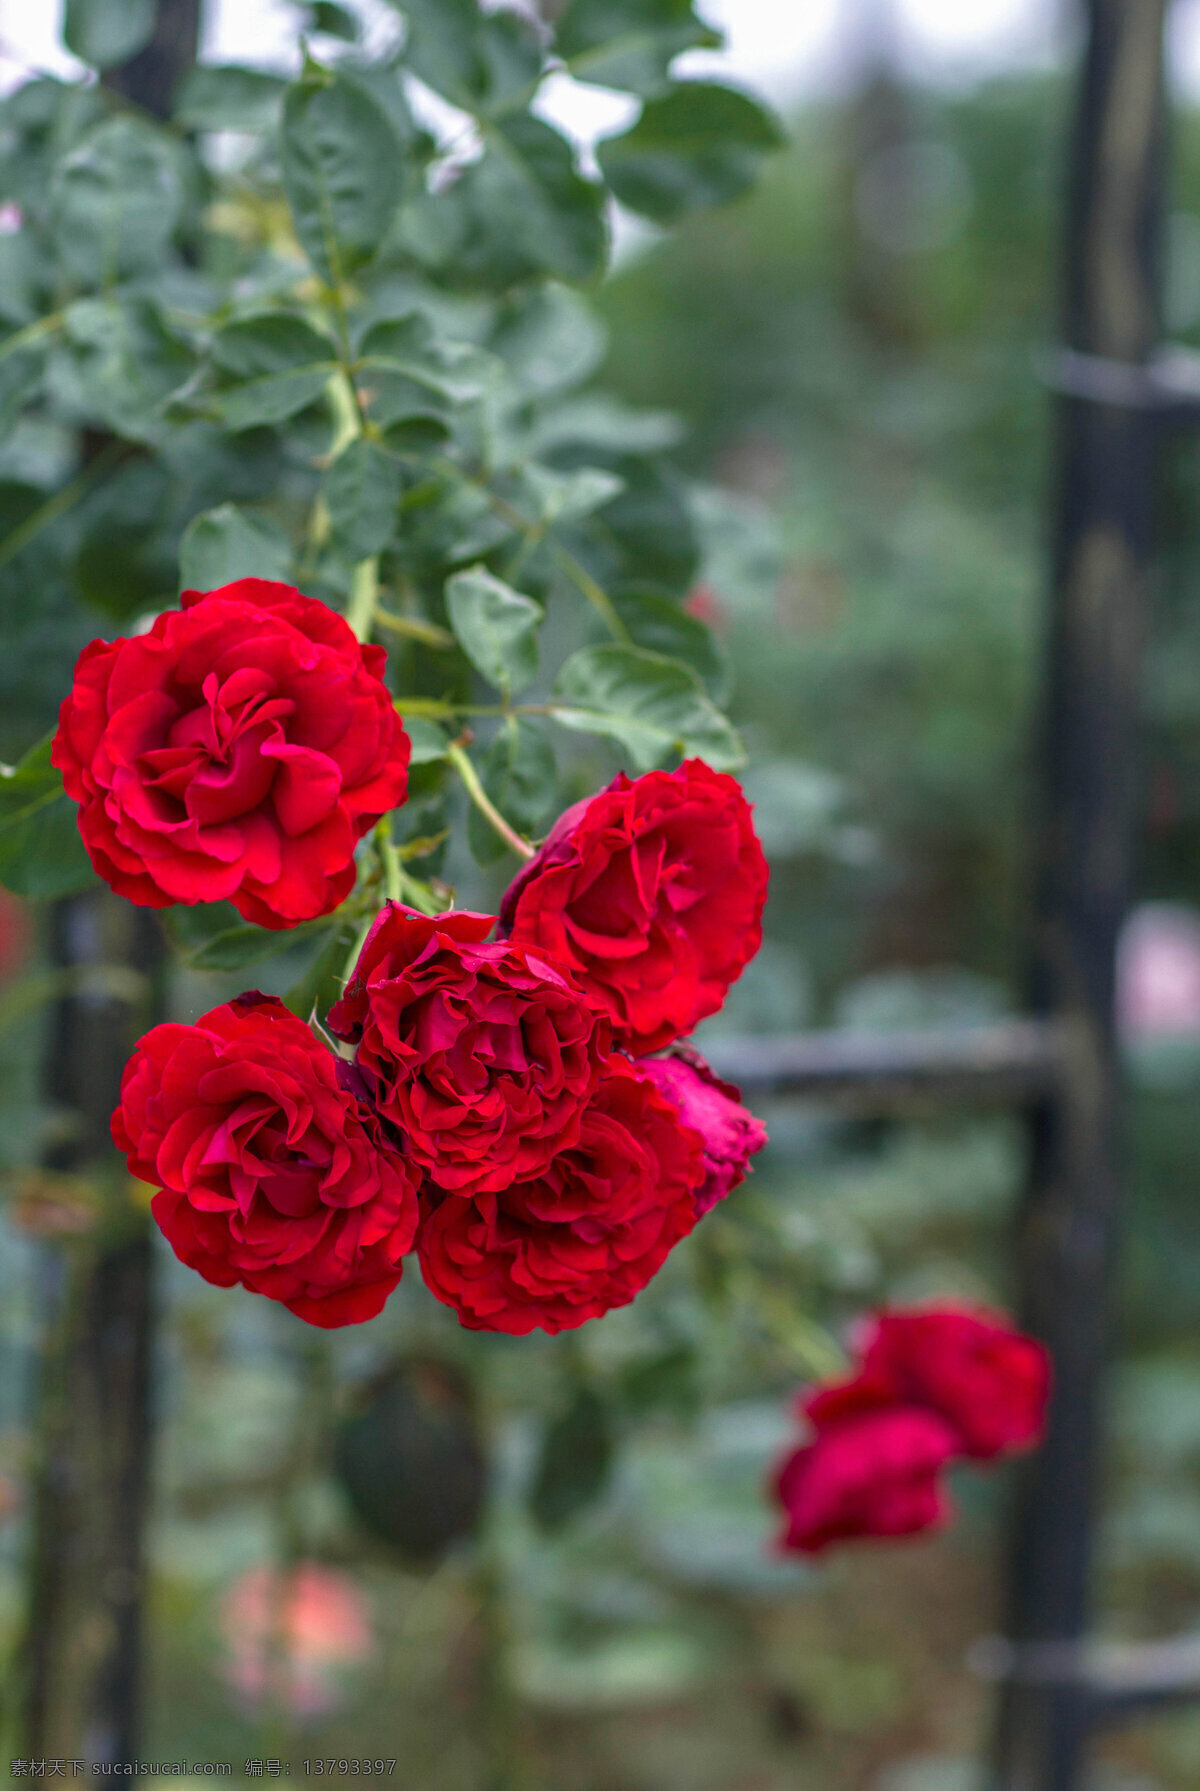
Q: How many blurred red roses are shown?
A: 2